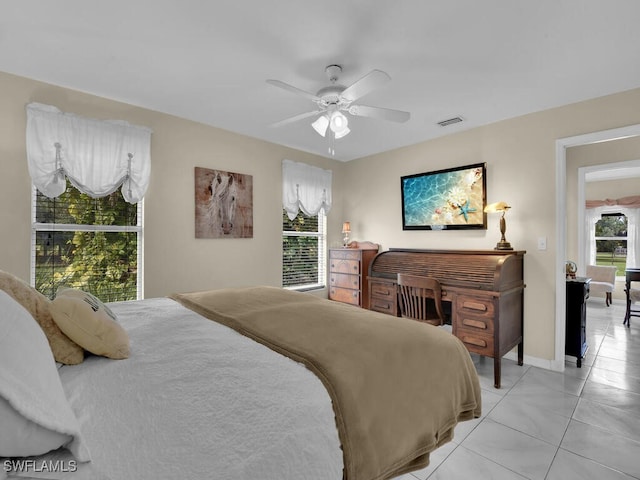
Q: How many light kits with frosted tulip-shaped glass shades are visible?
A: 1